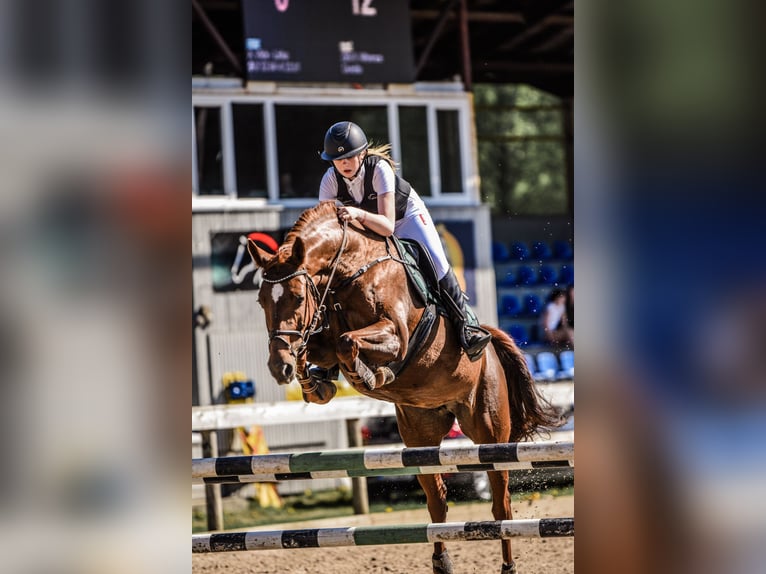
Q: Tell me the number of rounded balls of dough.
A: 0